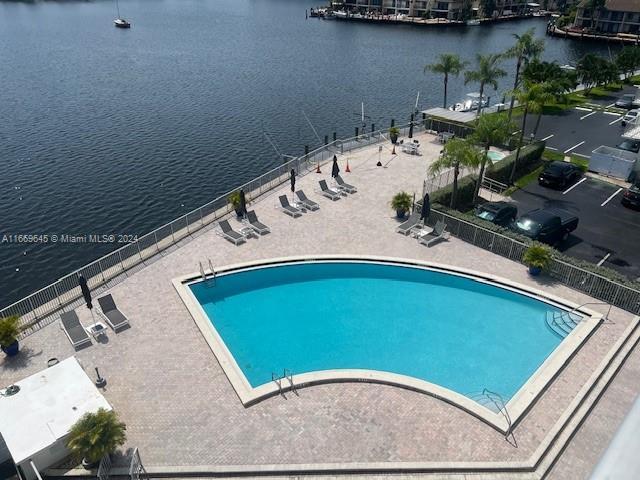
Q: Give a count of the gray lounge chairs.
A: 10